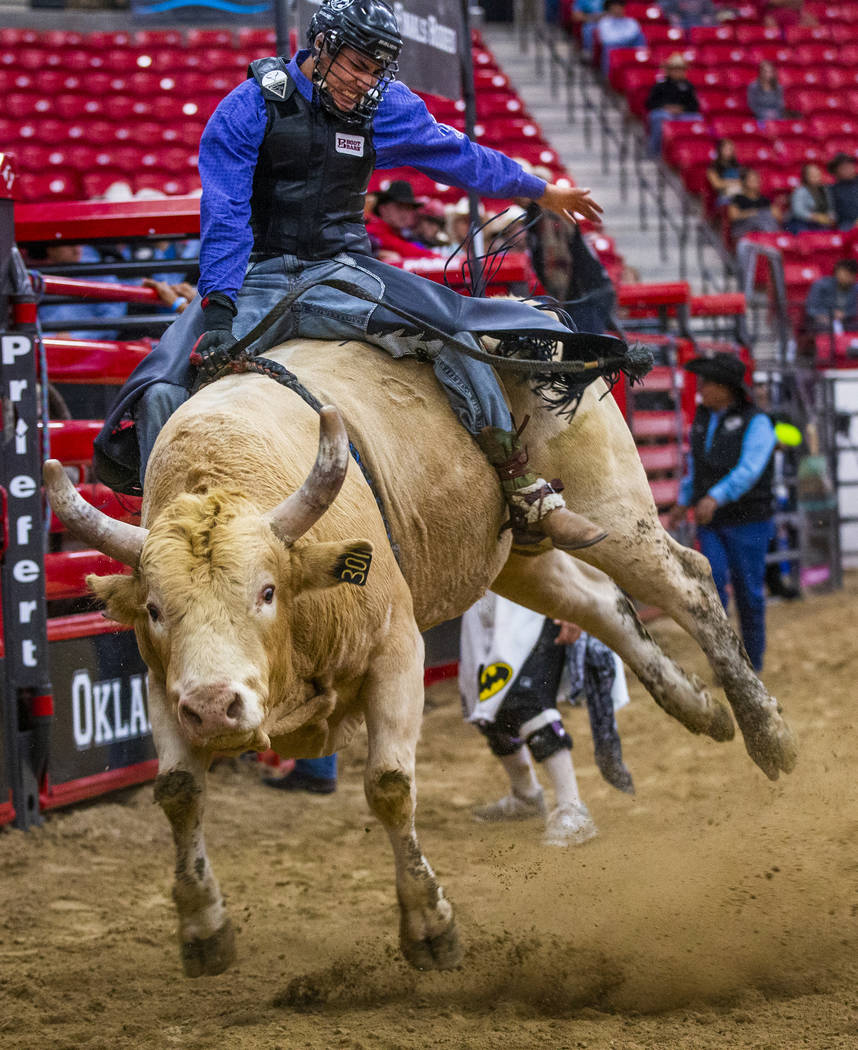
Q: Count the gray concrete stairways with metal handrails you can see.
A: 1